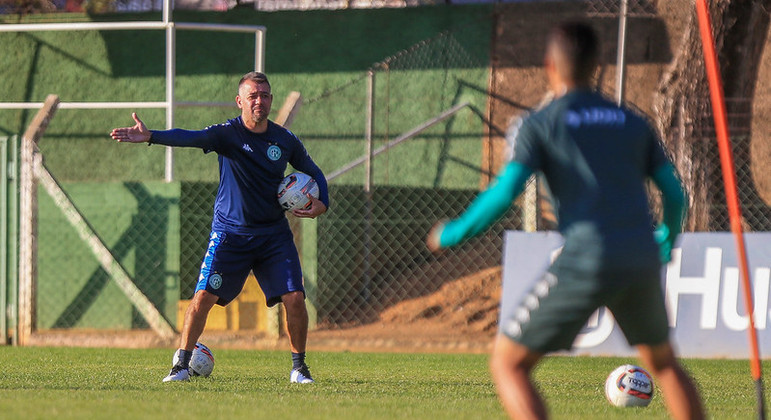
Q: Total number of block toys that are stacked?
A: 0